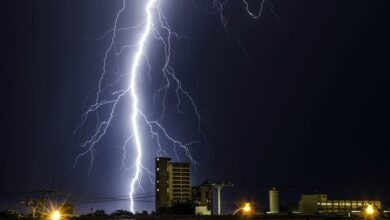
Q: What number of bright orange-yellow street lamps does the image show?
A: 3